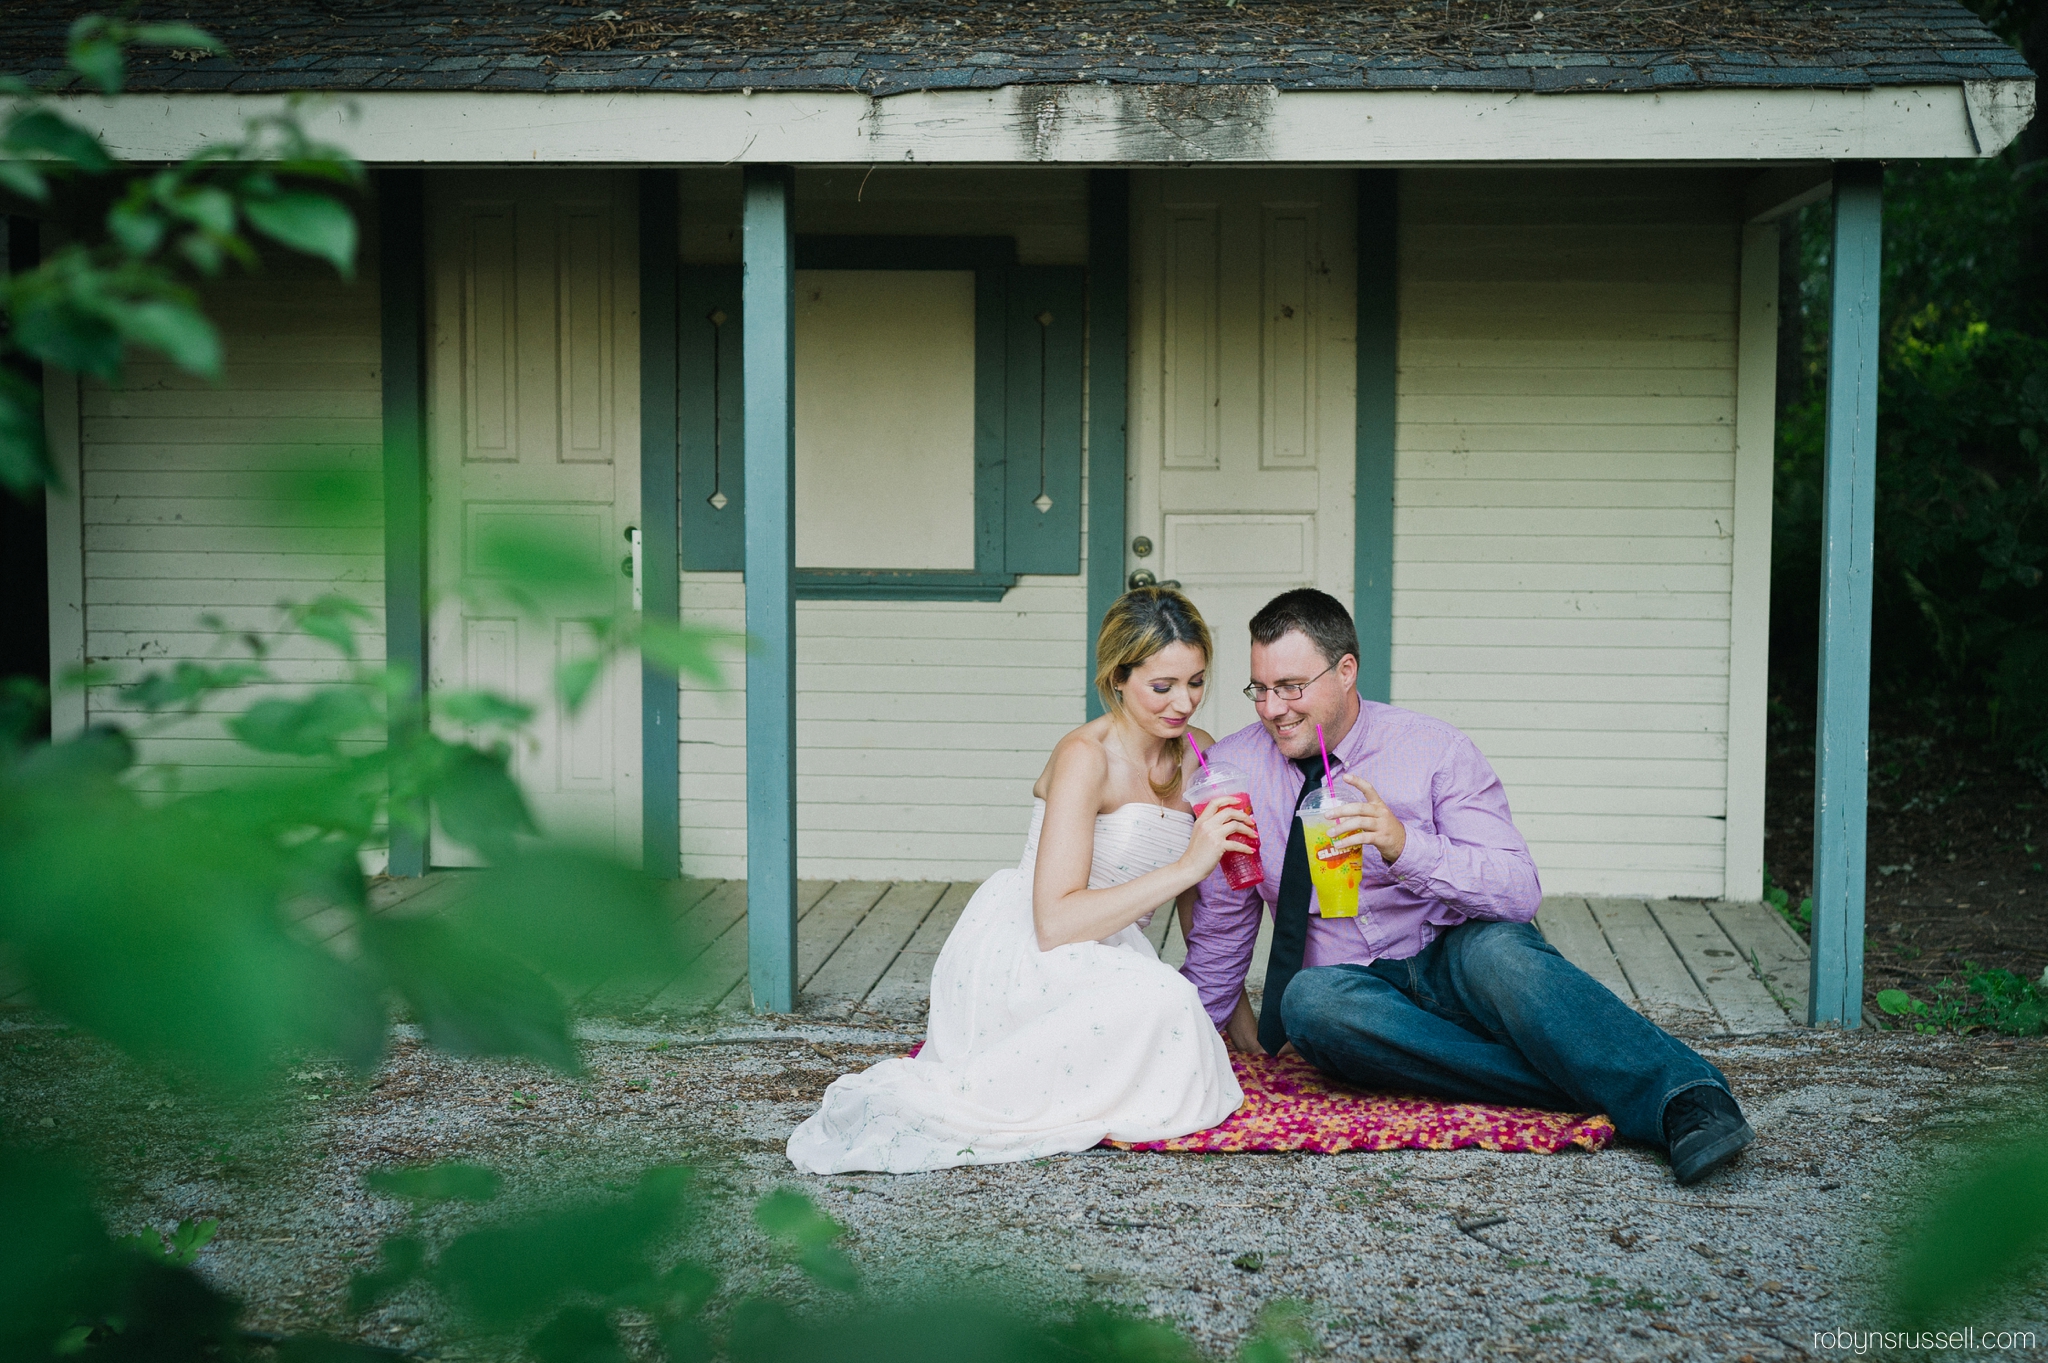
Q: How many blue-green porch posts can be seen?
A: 2